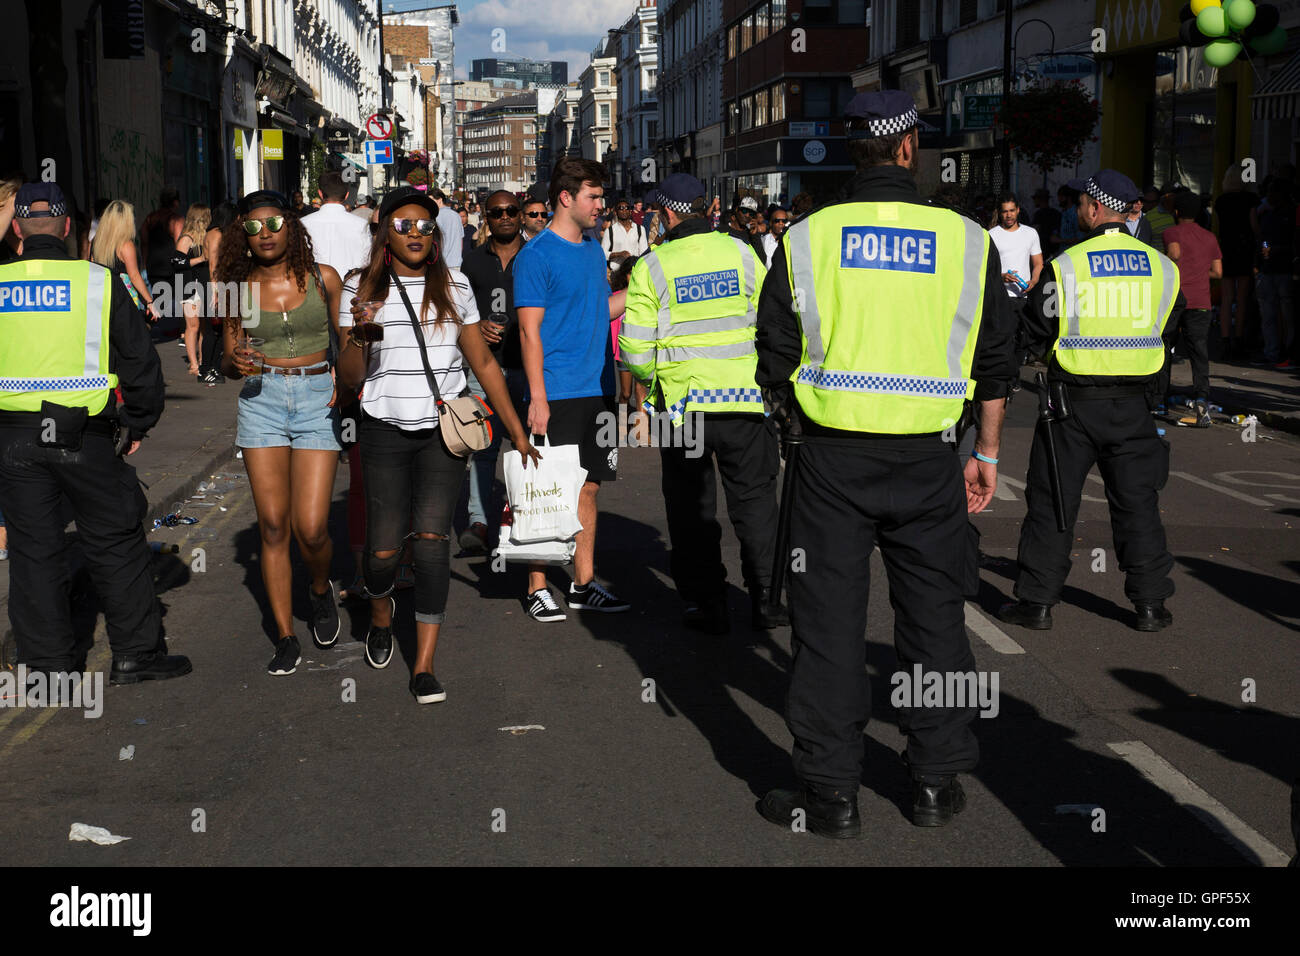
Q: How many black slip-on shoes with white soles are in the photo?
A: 2